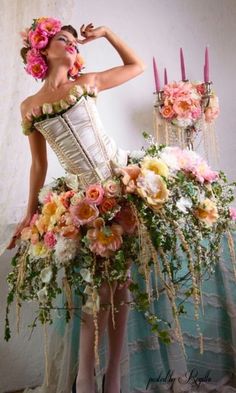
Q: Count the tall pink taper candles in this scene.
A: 4